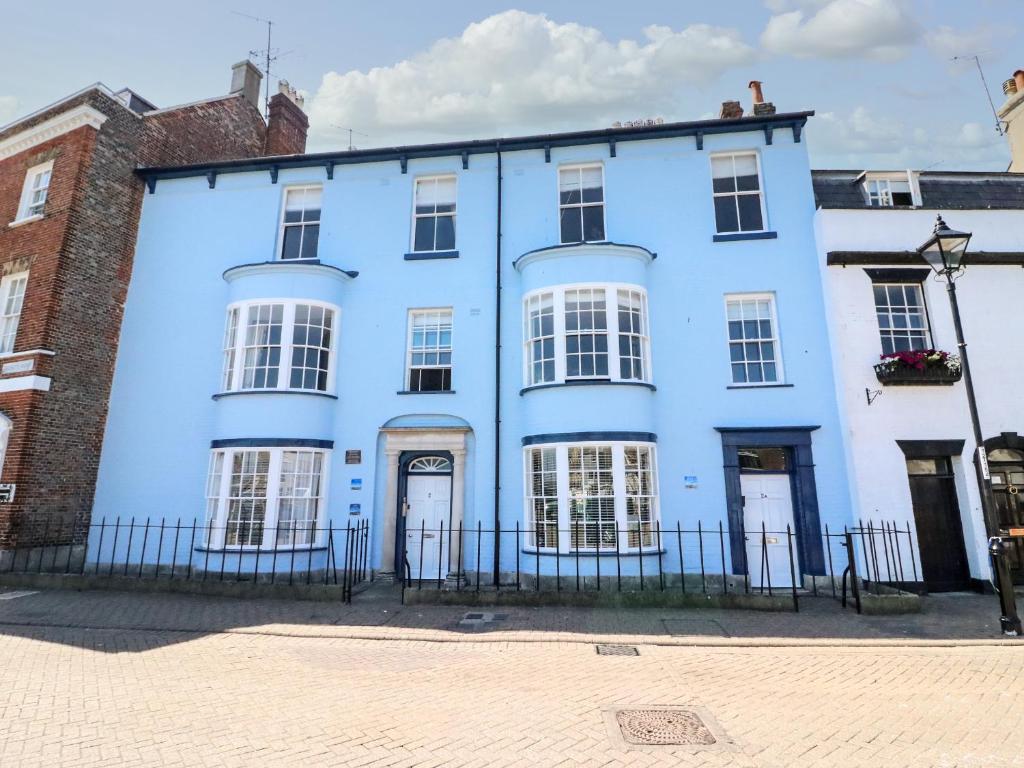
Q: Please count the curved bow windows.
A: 4